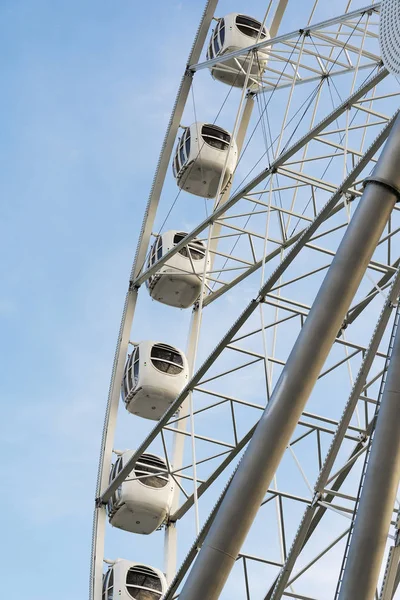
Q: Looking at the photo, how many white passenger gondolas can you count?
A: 6